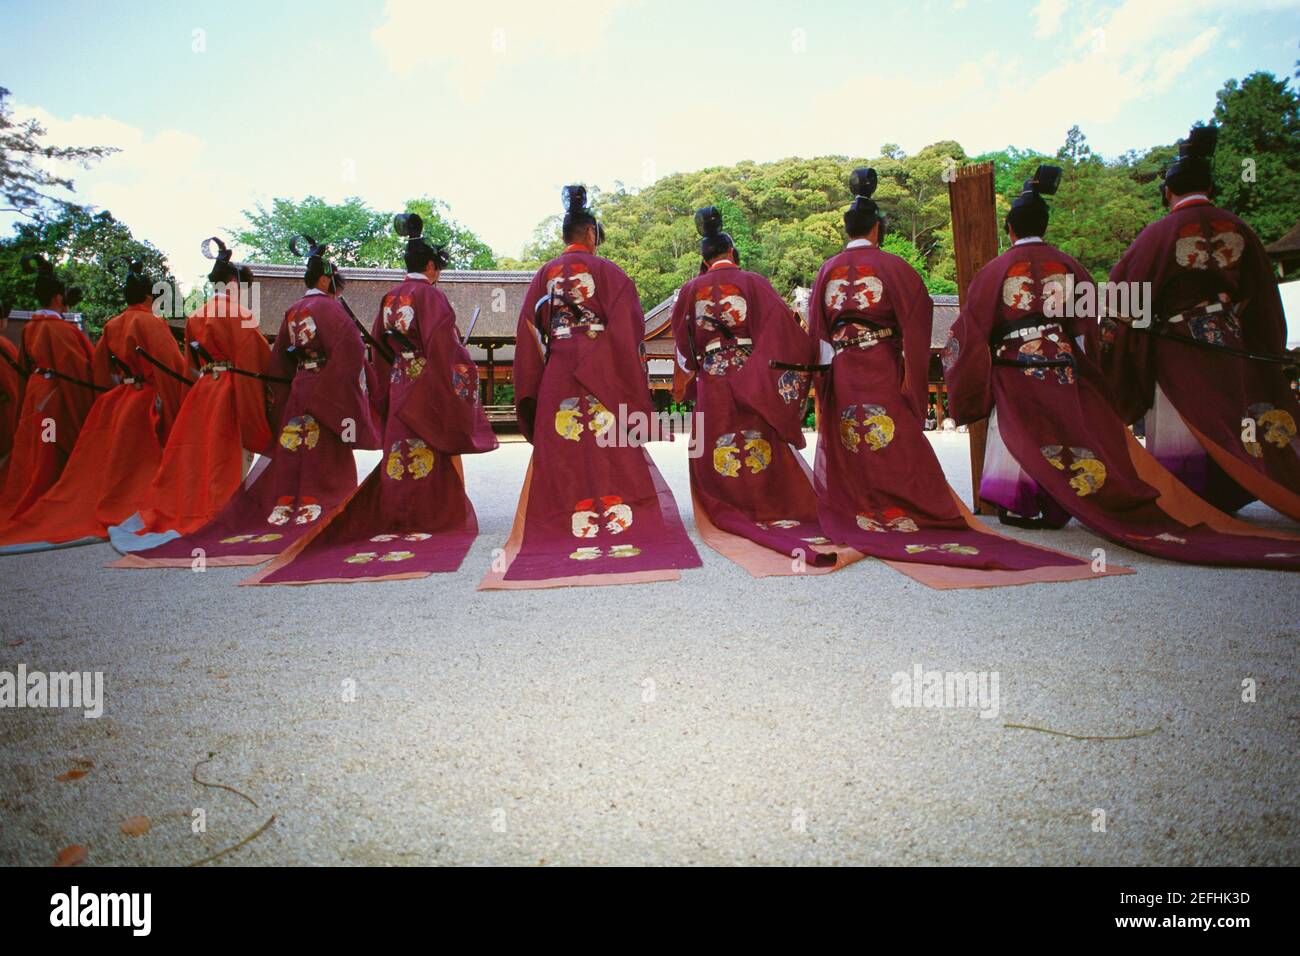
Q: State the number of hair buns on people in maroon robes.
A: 7